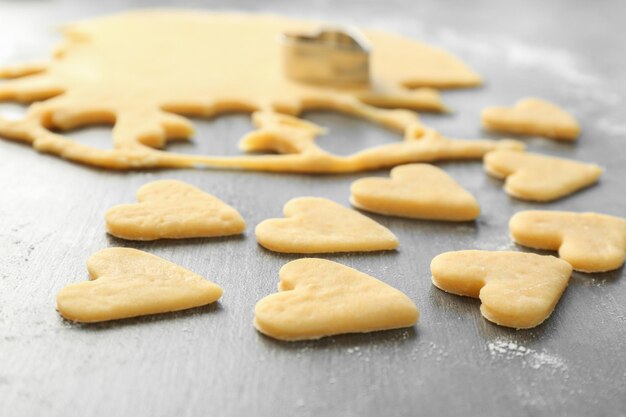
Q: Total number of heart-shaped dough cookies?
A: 9